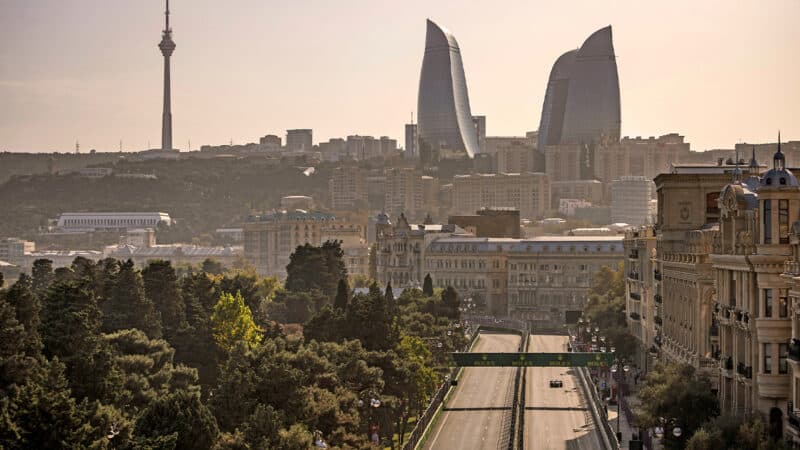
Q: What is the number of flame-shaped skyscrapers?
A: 3